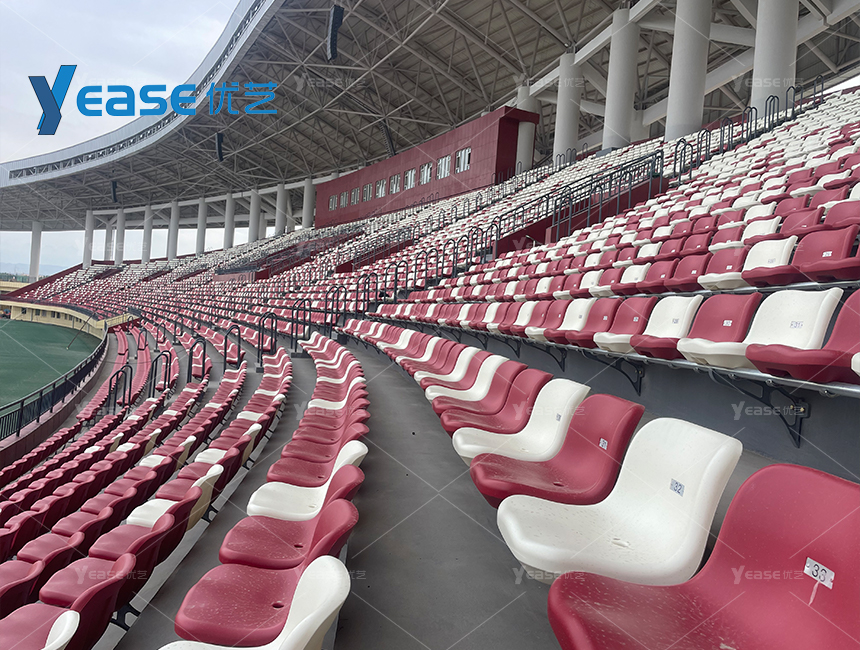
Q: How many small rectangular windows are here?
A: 10